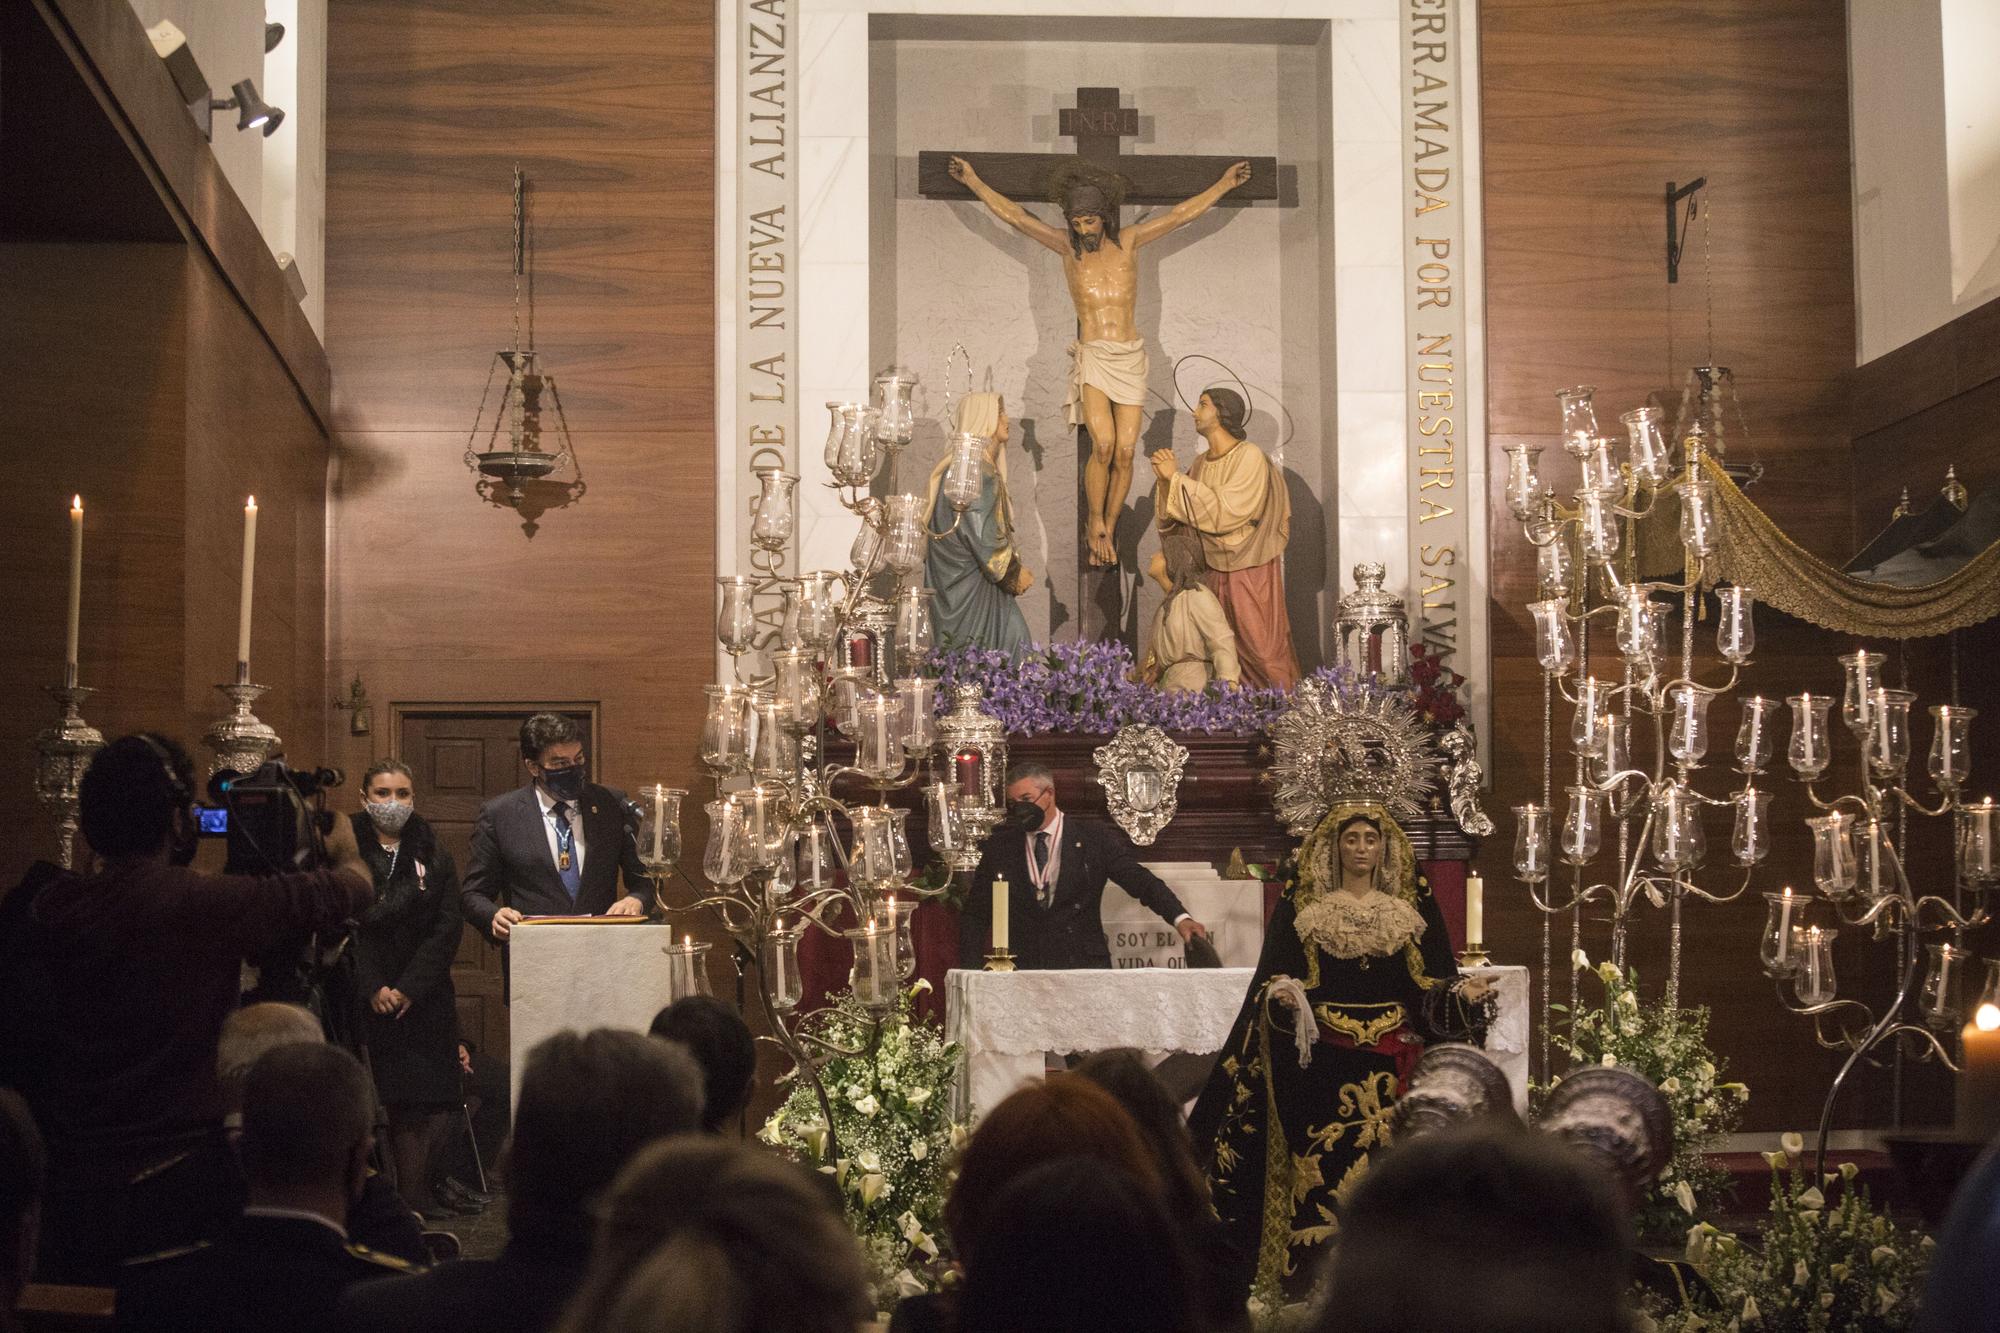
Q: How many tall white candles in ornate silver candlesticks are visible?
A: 2